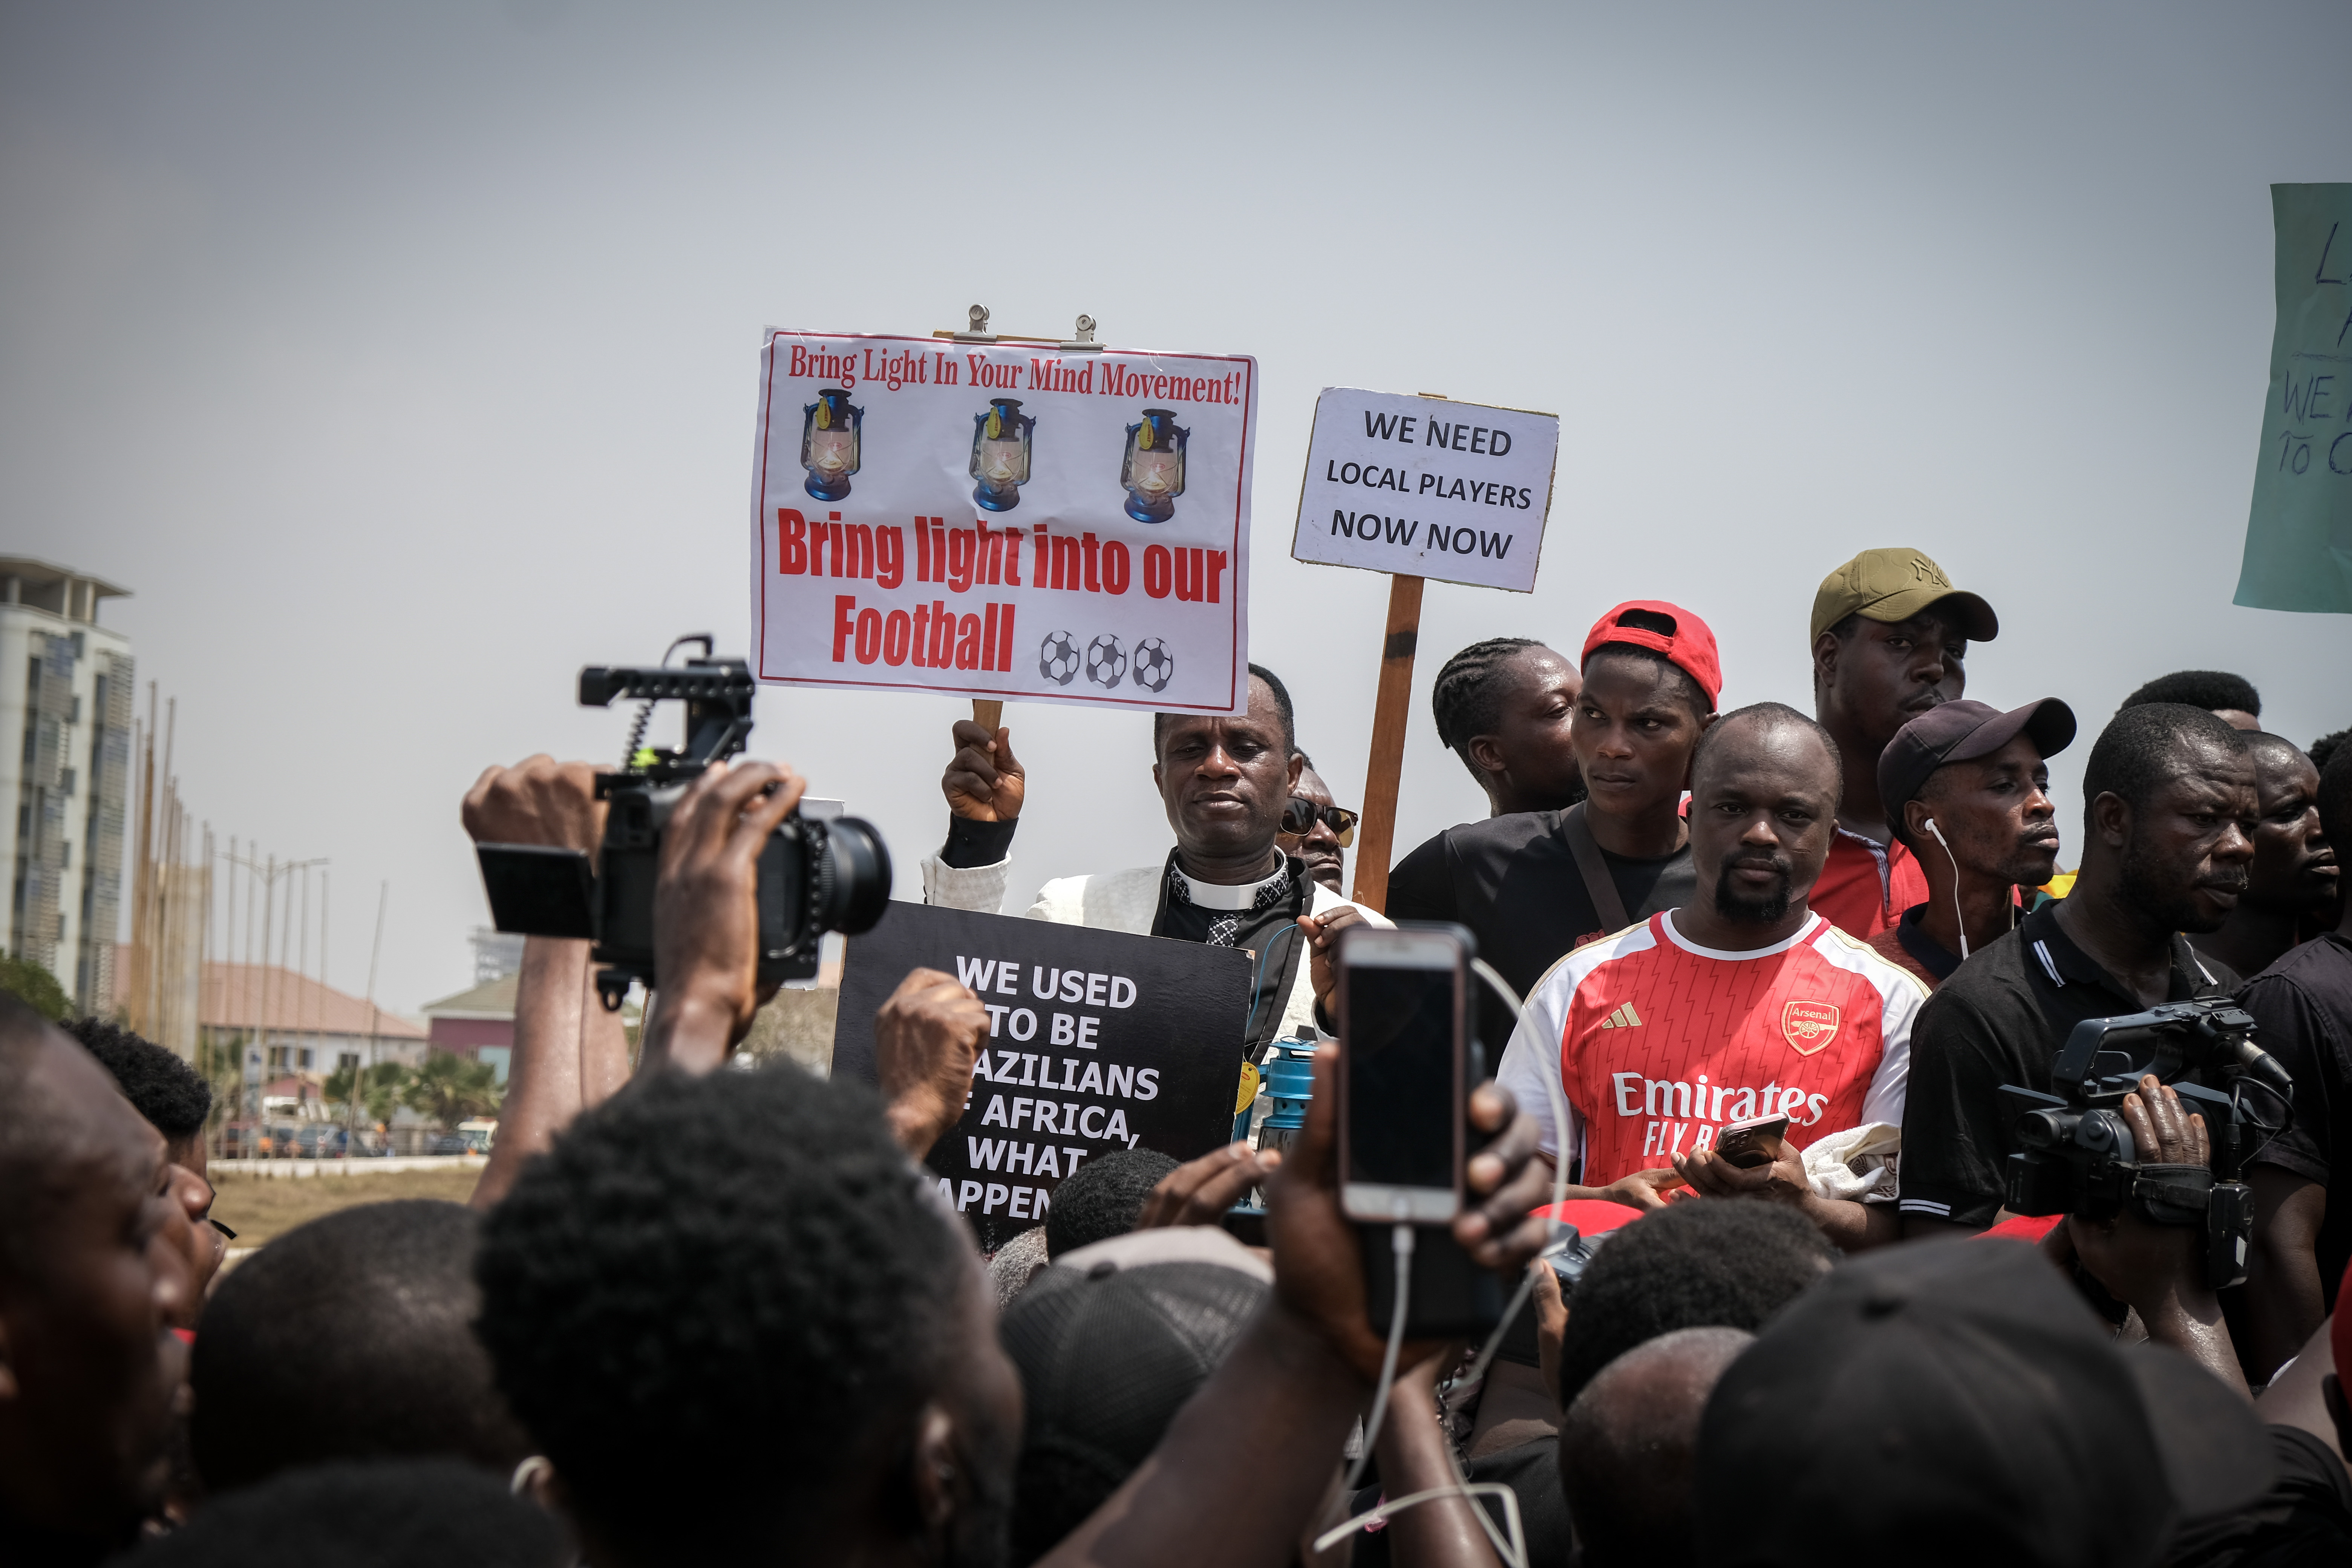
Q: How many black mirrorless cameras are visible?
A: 1